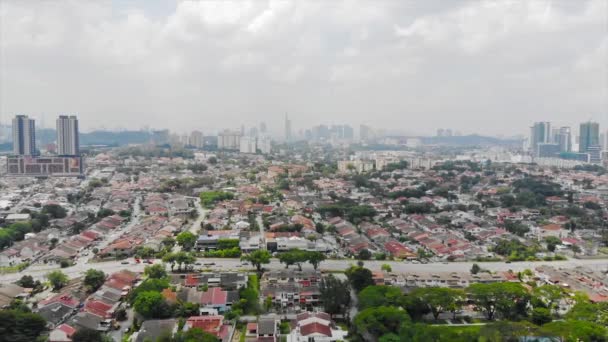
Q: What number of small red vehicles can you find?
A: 2